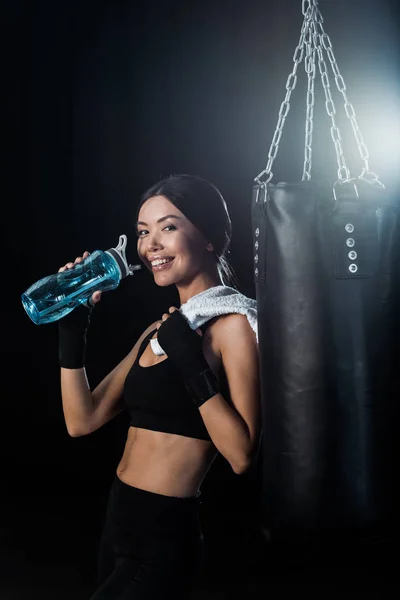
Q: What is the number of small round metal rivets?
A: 8